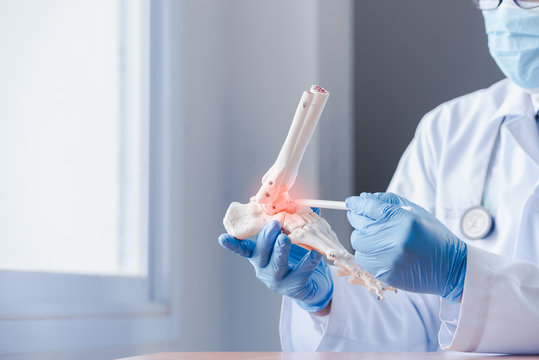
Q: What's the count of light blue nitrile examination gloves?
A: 2